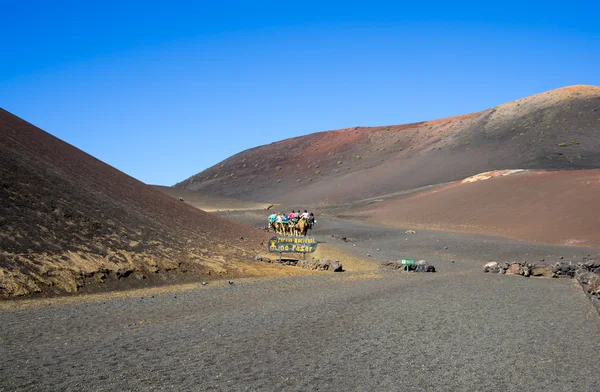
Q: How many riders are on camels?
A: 7